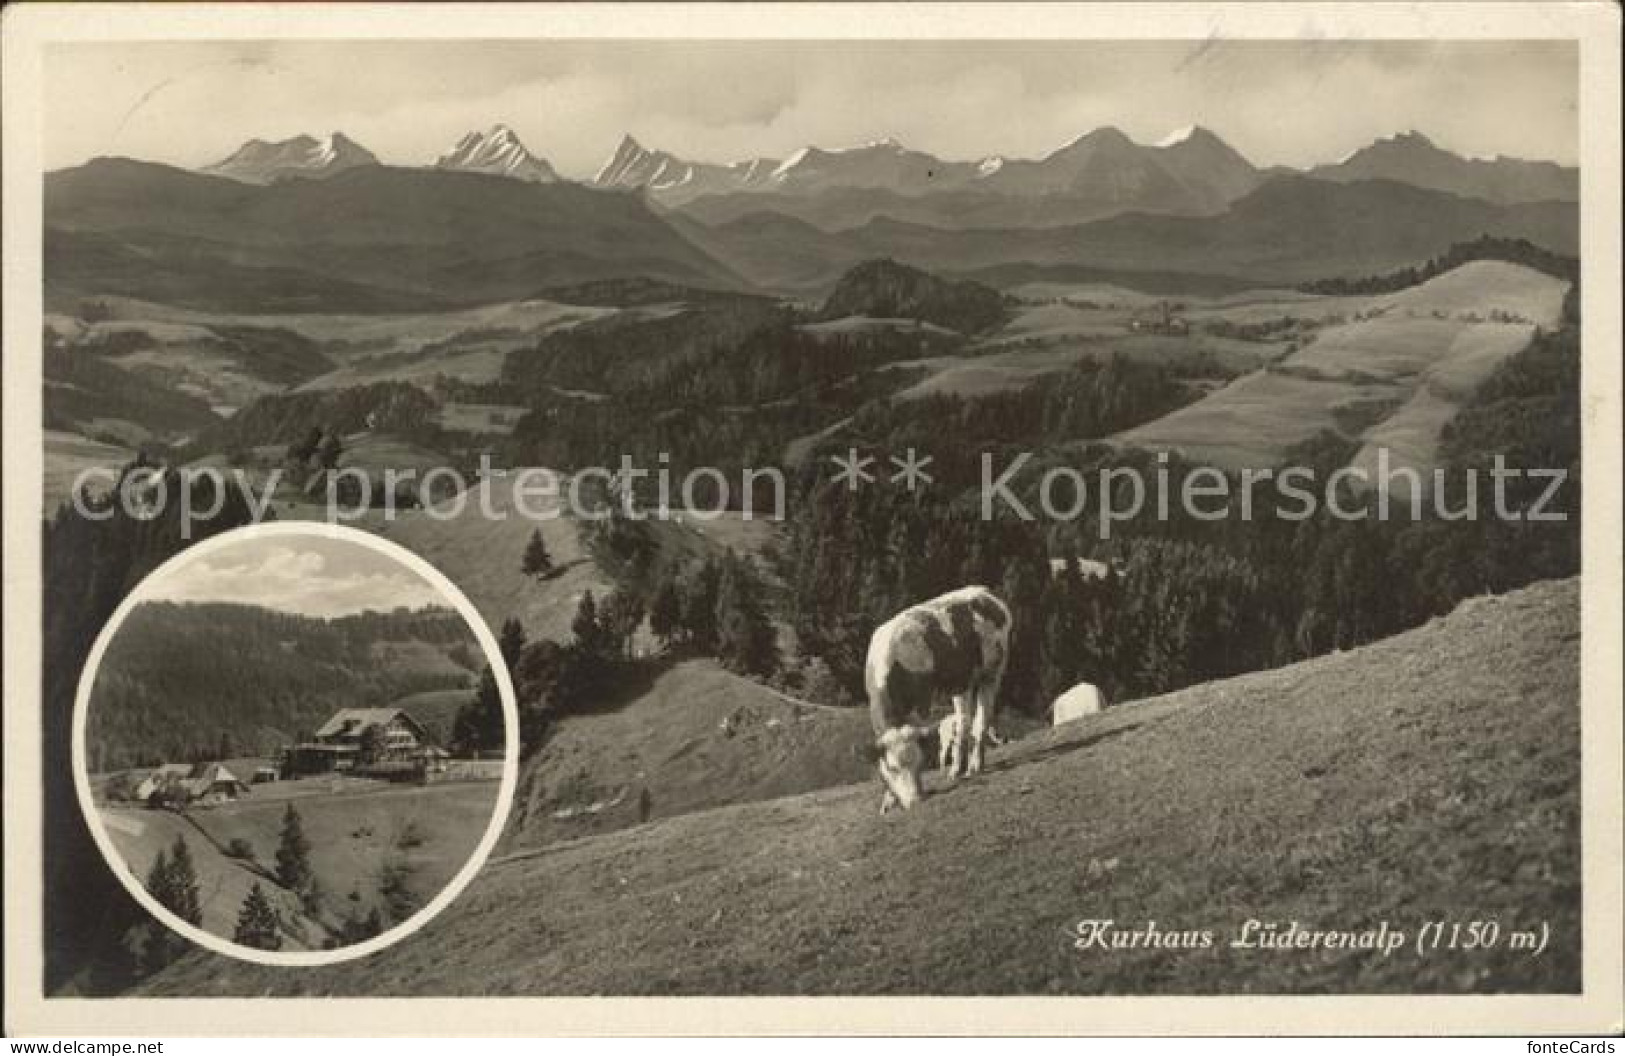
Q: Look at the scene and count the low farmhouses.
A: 2